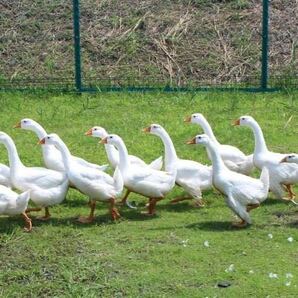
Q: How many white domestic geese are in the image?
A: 12